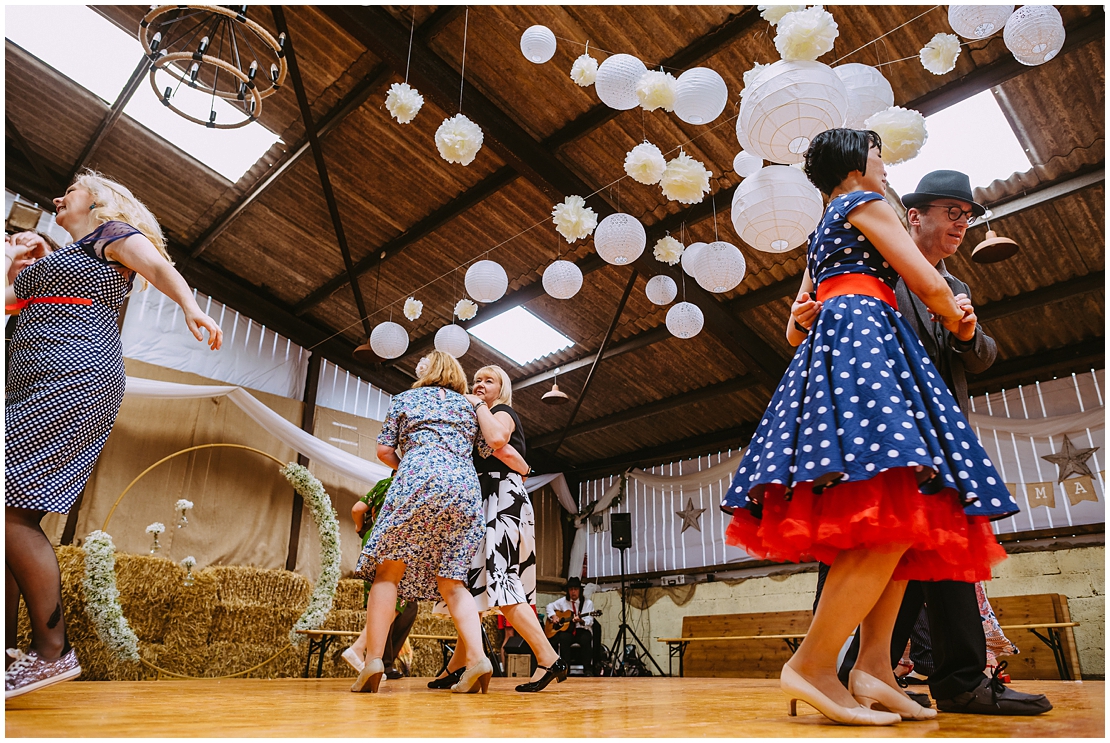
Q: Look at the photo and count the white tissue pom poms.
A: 15